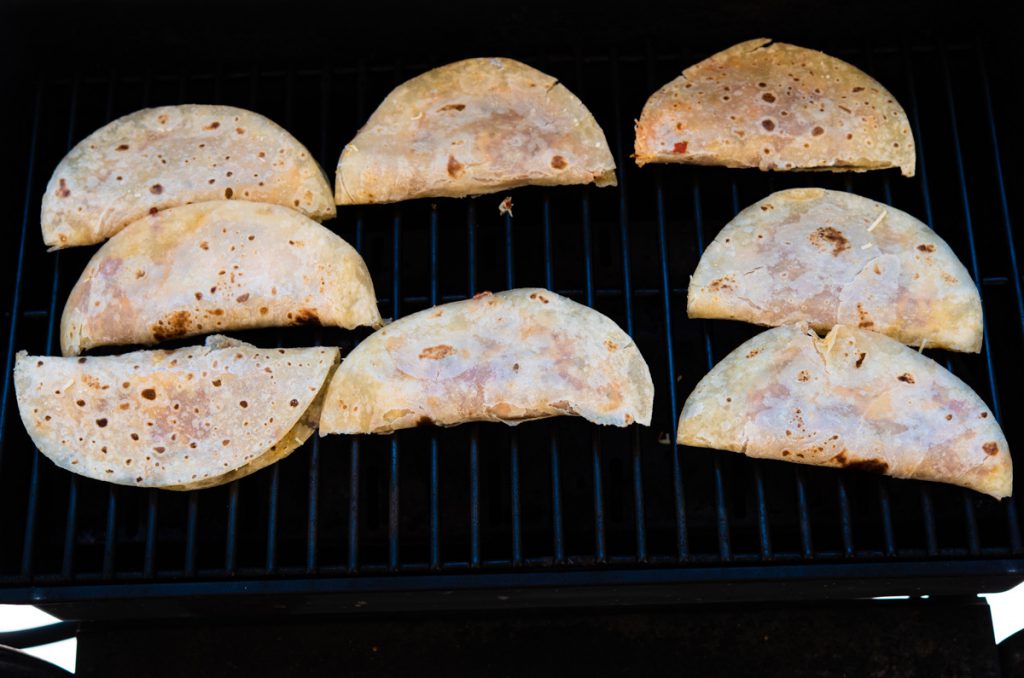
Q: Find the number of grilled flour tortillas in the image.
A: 8